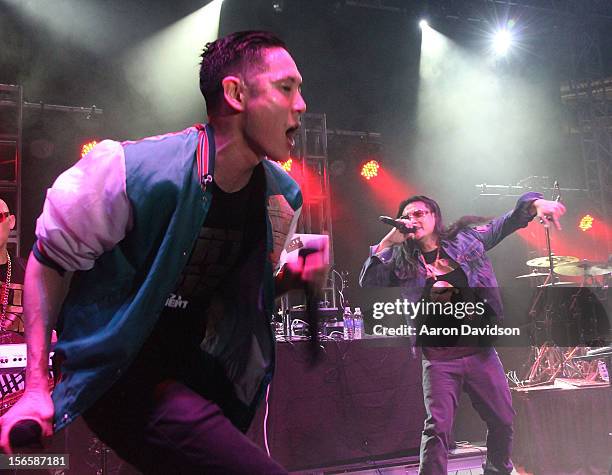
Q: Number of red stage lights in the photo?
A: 4